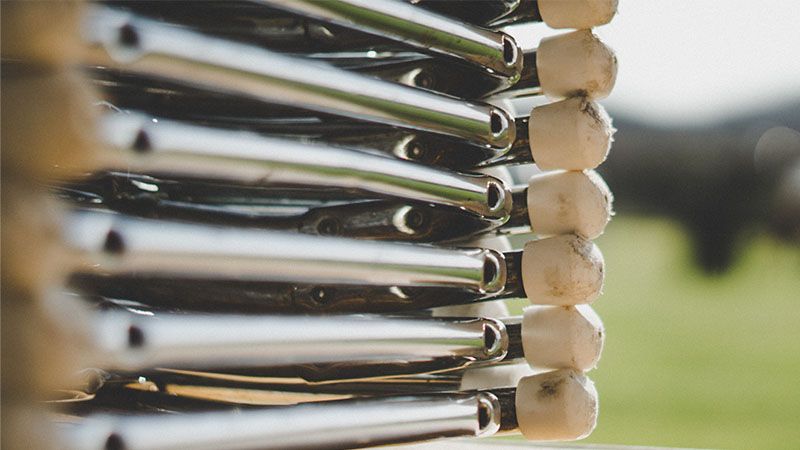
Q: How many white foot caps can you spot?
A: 7